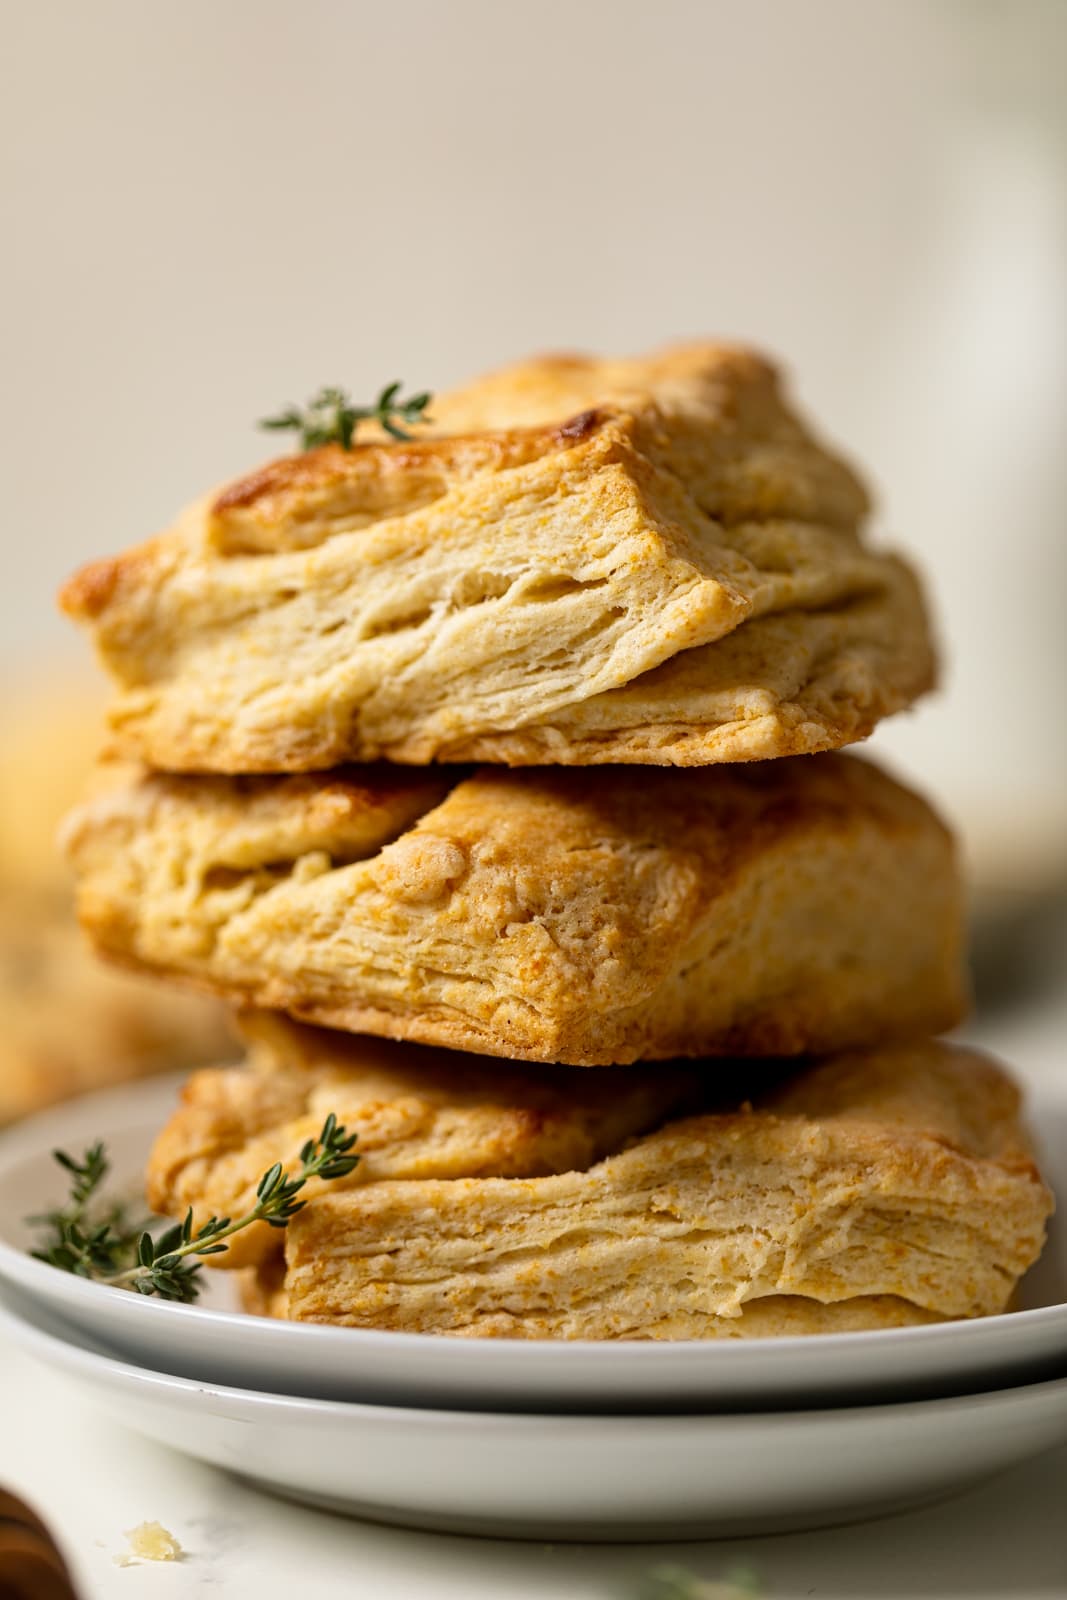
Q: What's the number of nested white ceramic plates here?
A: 2